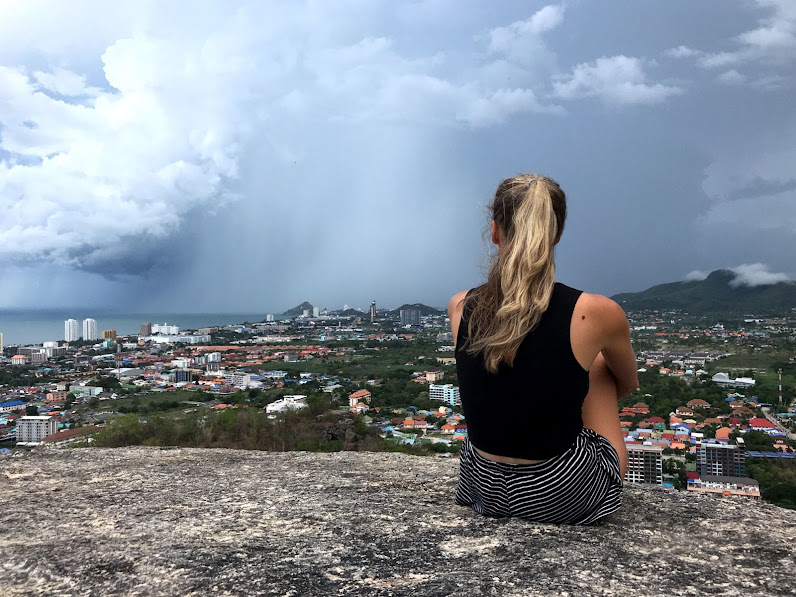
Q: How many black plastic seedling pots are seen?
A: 0